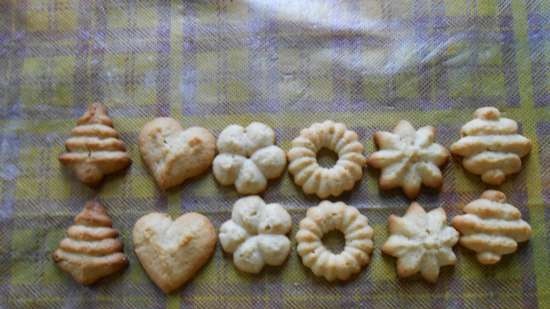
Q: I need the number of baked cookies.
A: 12